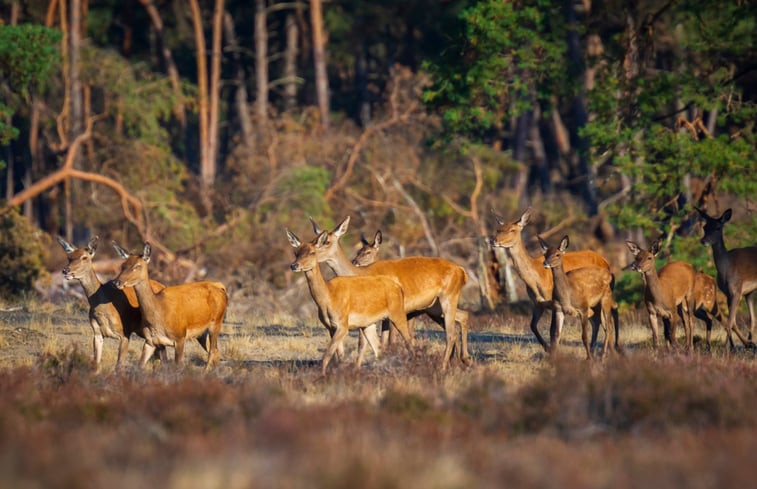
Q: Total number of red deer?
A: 10